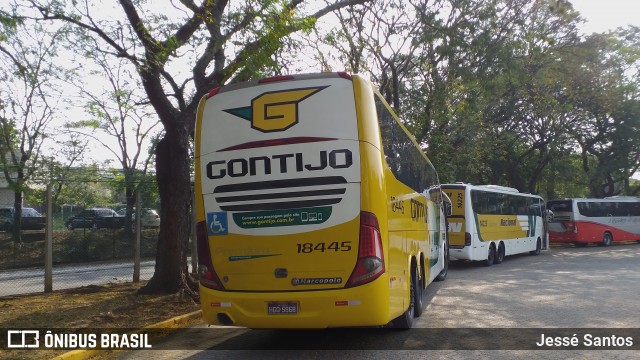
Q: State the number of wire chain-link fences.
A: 1